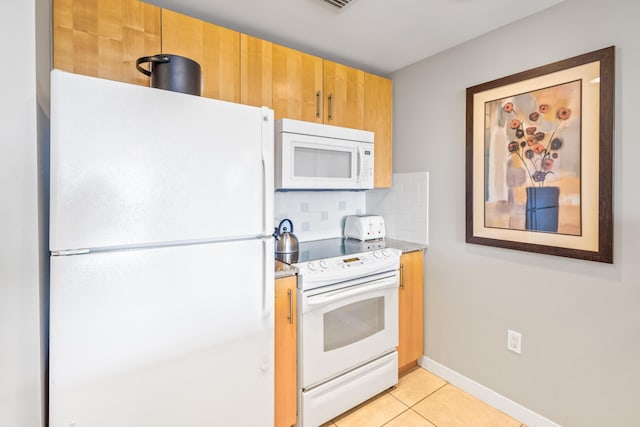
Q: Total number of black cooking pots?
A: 1